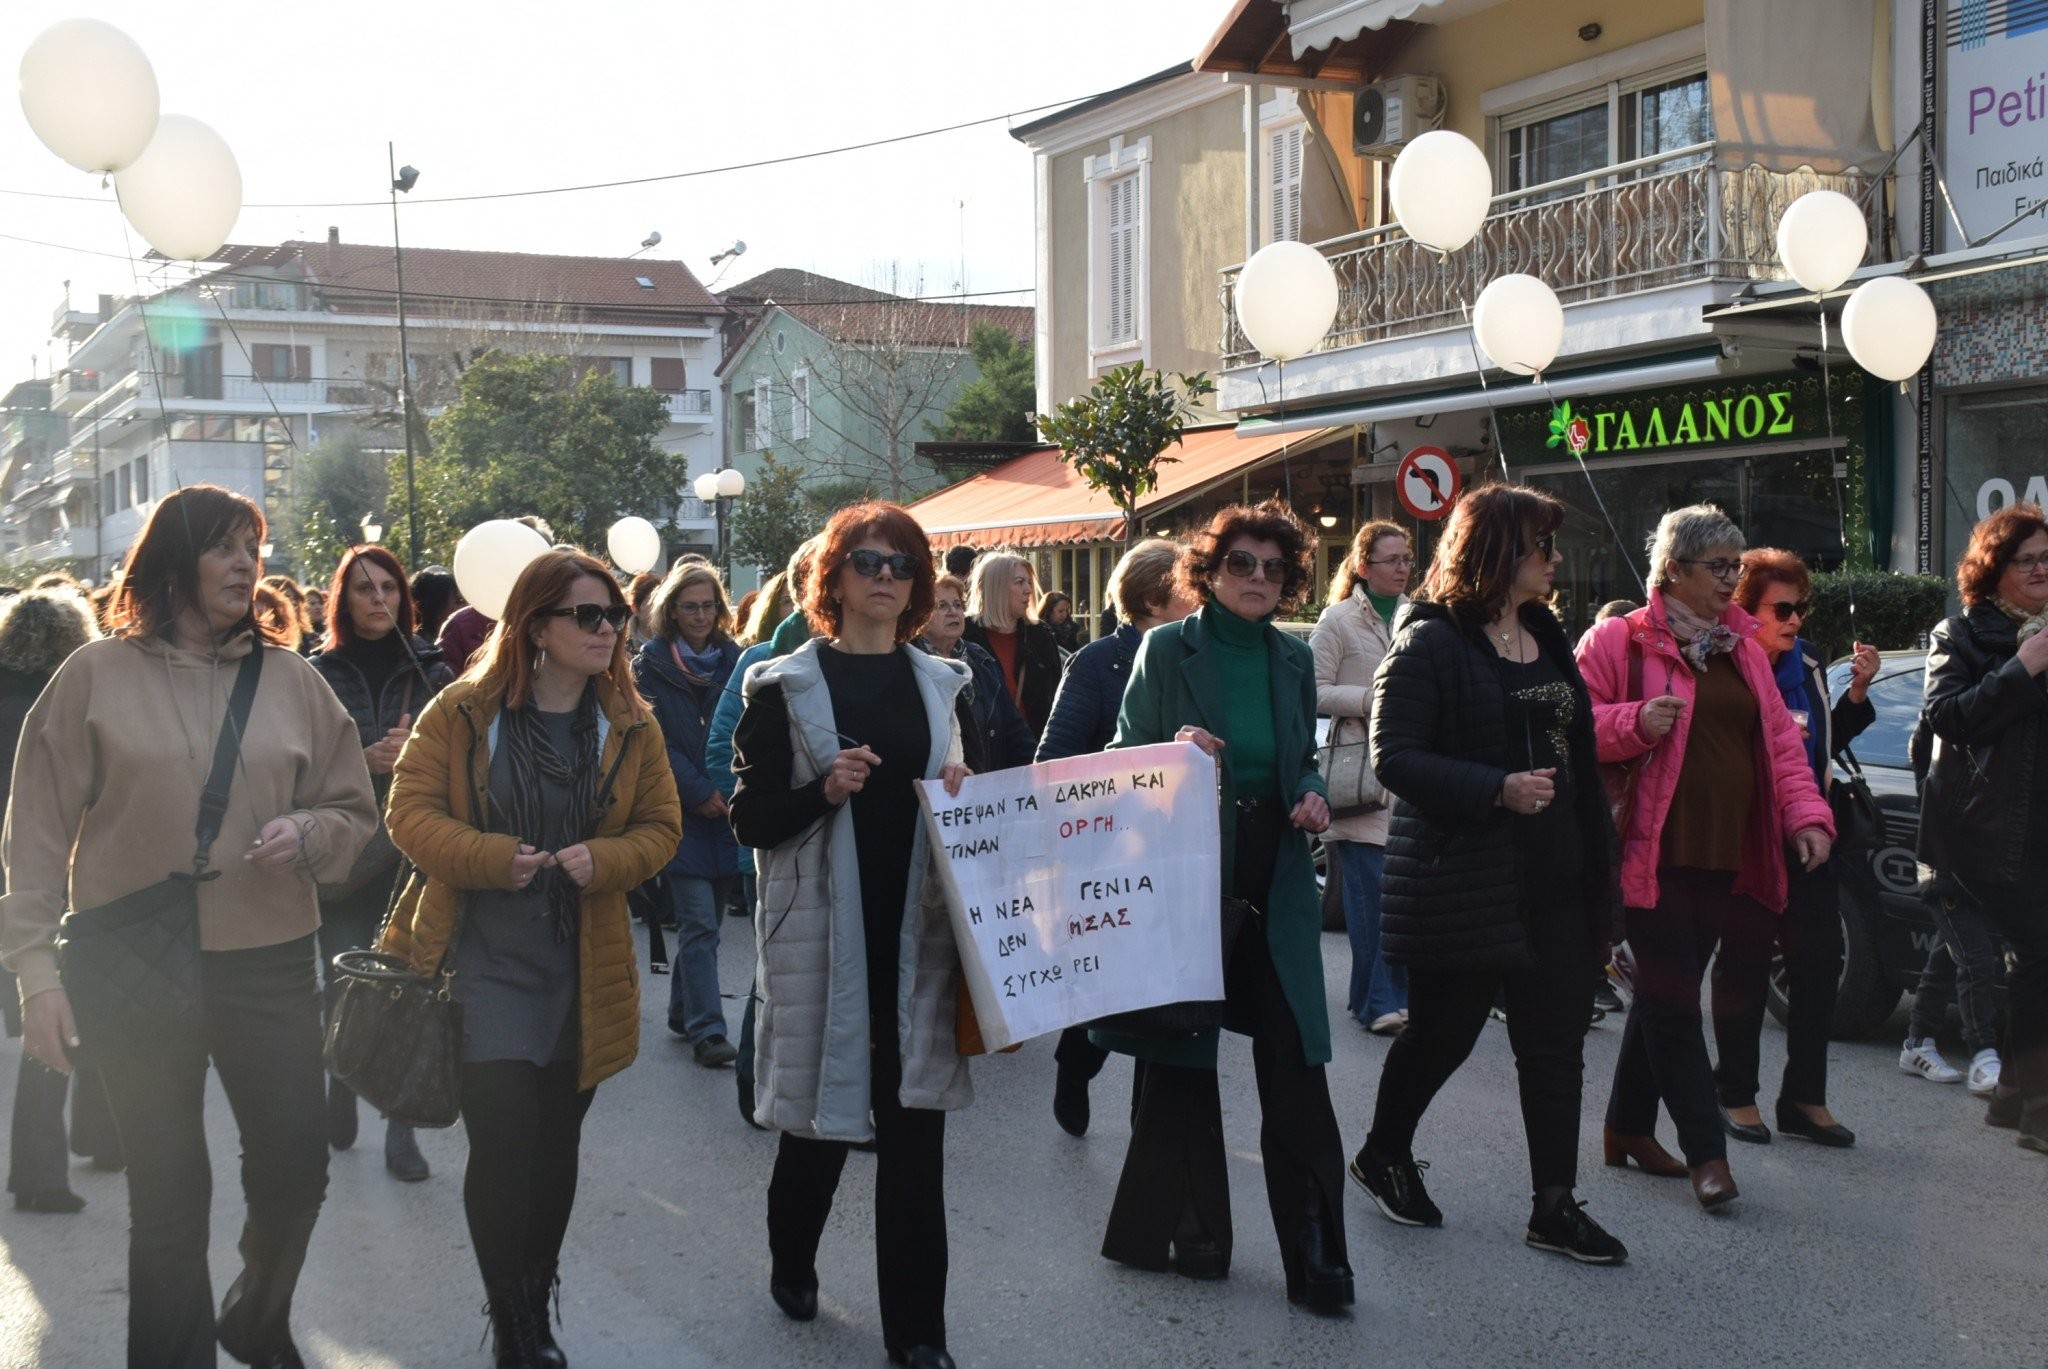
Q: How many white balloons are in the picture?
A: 9